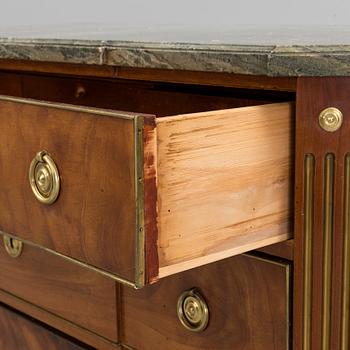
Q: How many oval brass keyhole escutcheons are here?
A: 1